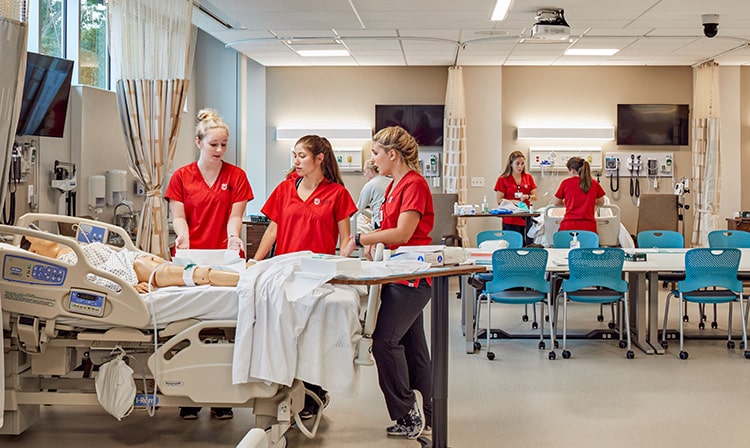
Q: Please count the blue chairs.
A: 7